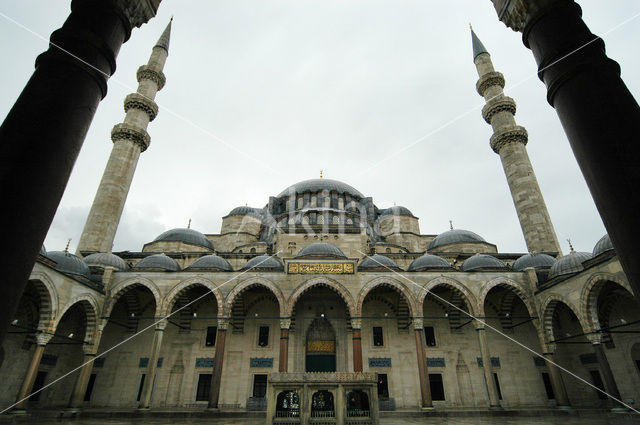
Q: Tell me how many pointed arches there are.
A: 11